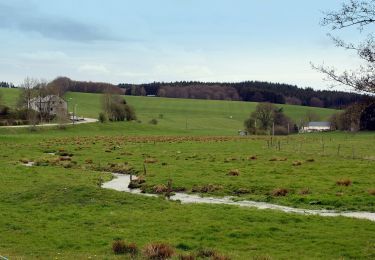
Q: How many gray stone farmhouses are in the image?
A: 1